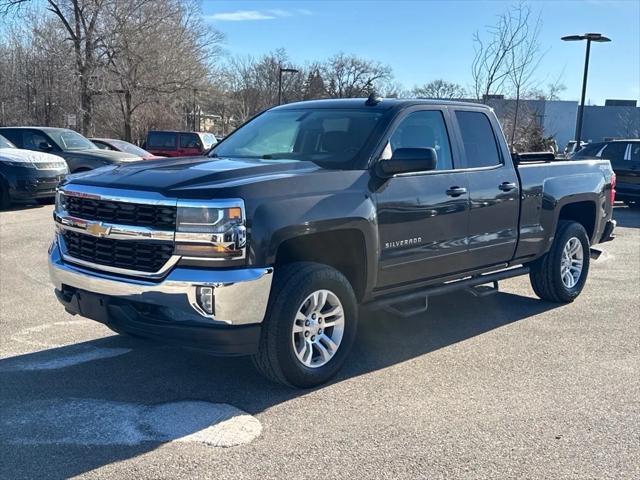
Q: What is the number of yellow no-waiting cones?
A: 0